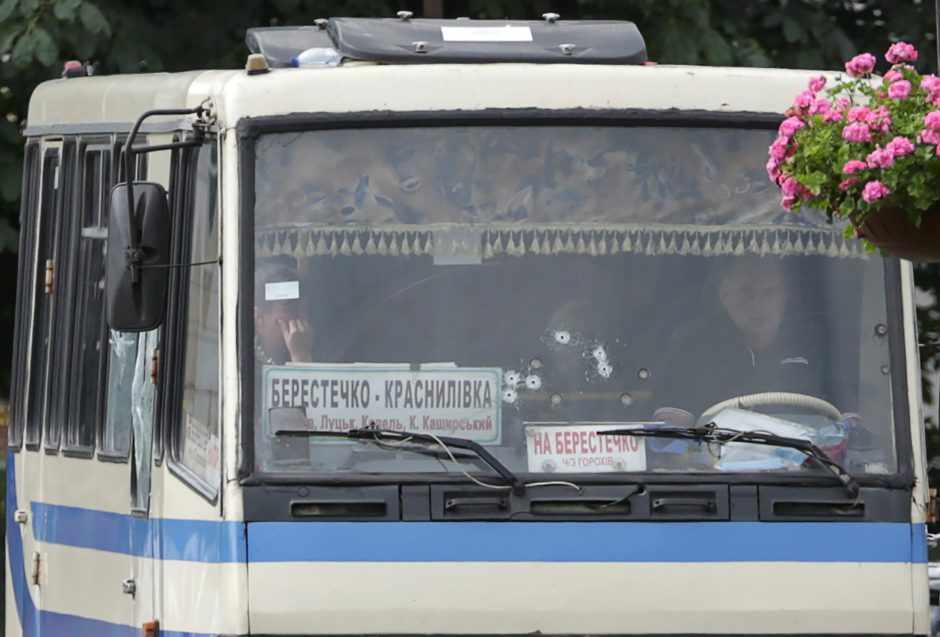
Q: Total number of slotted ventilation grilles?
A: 3